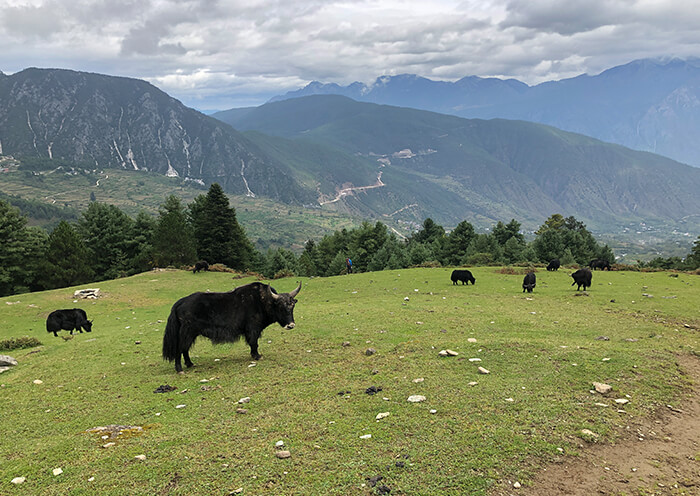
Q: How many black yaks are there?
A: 8